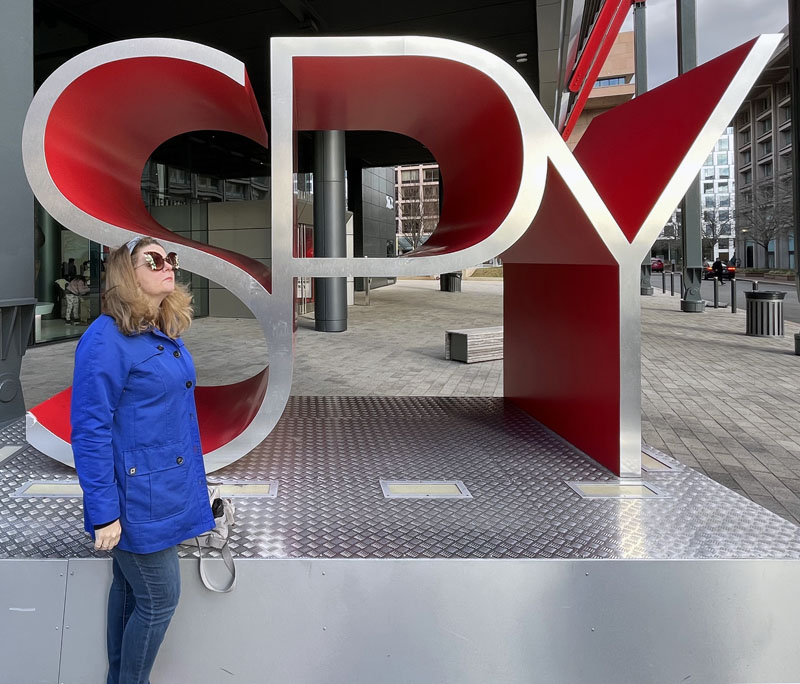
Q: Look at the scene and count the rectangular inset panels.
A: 6